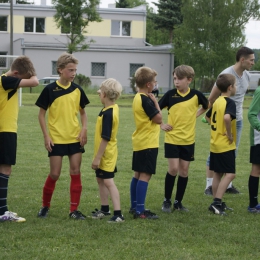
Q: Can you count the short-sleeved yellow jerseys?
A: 6